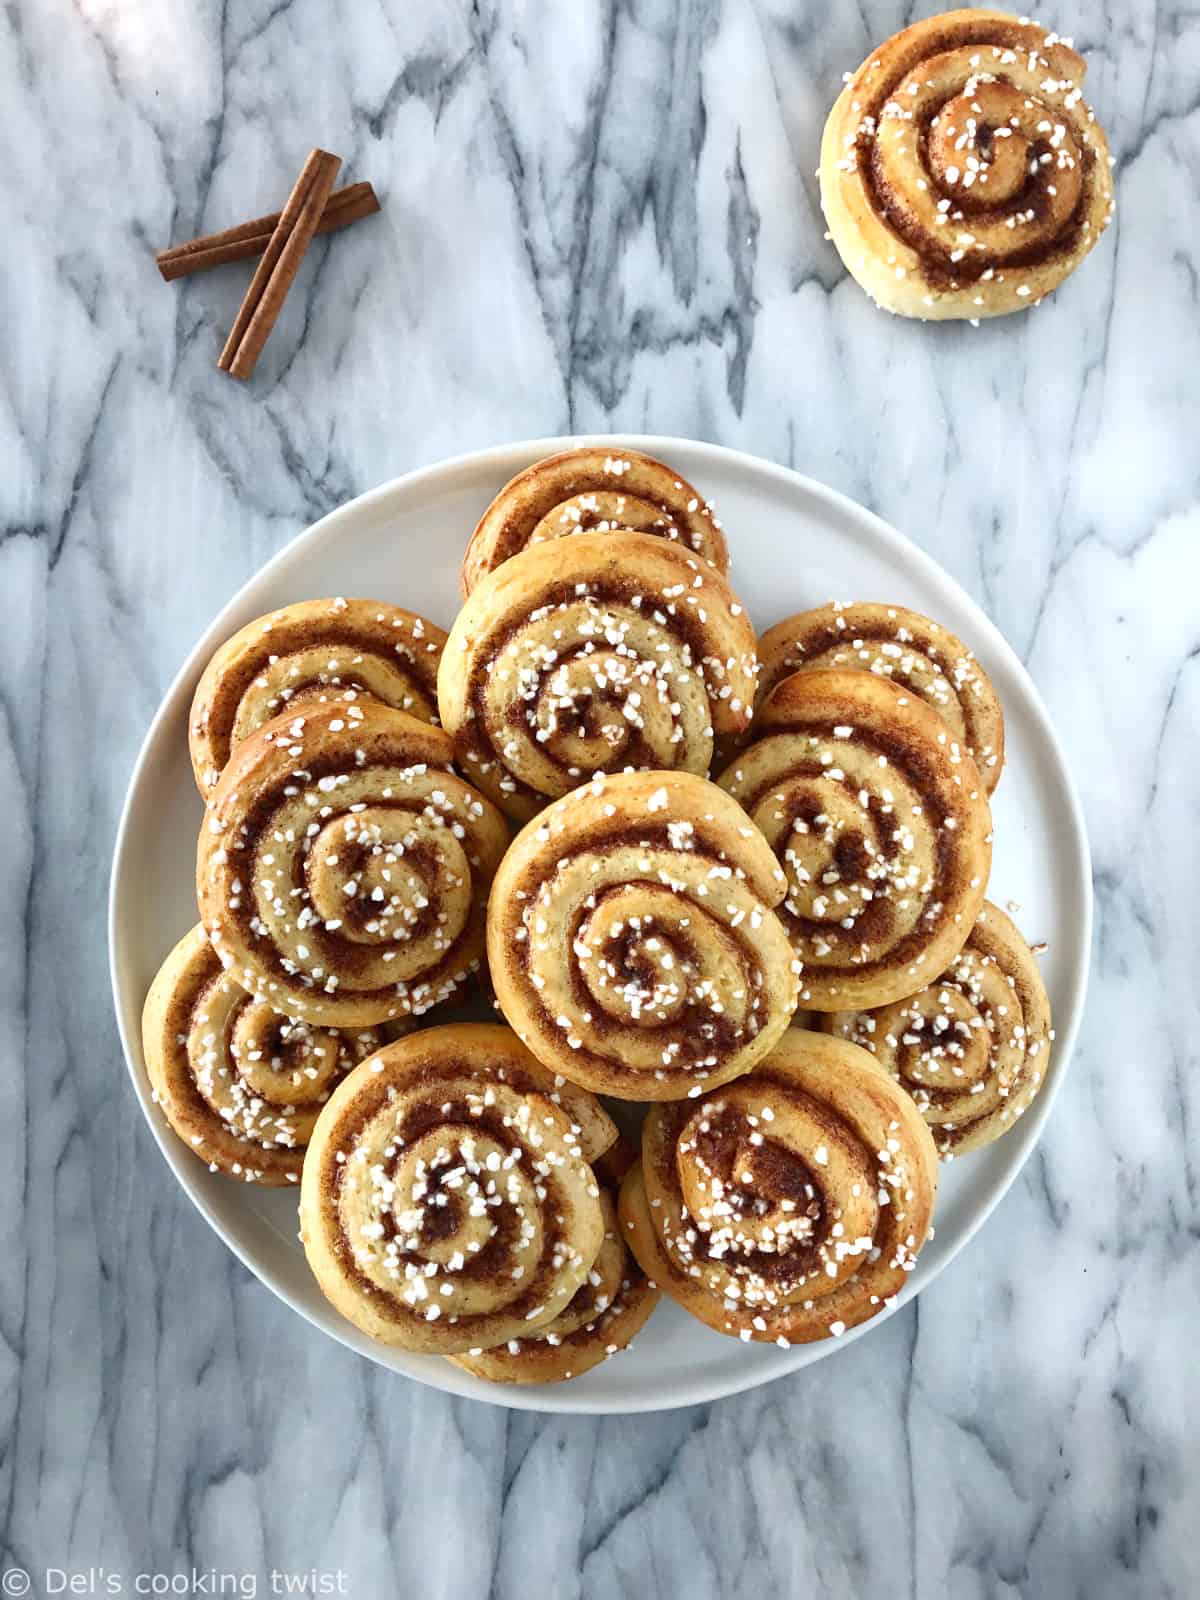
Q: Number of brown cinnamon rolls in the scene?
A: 13